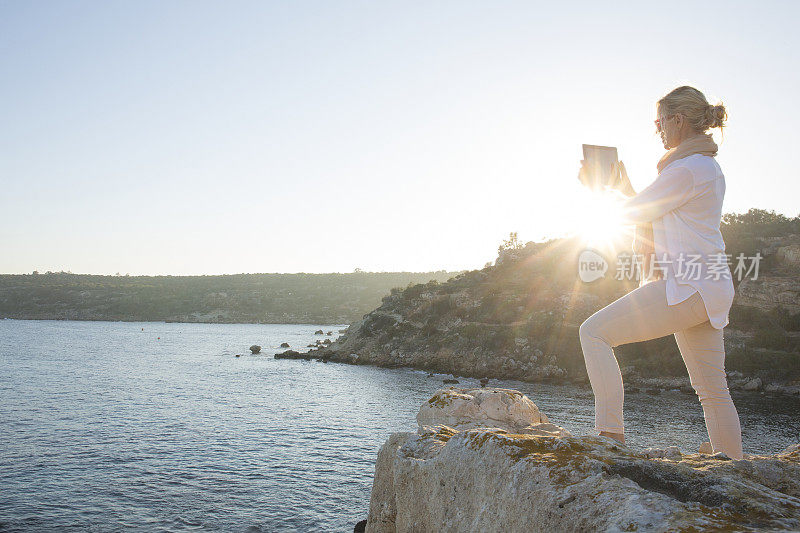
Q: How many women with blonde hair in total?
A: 1